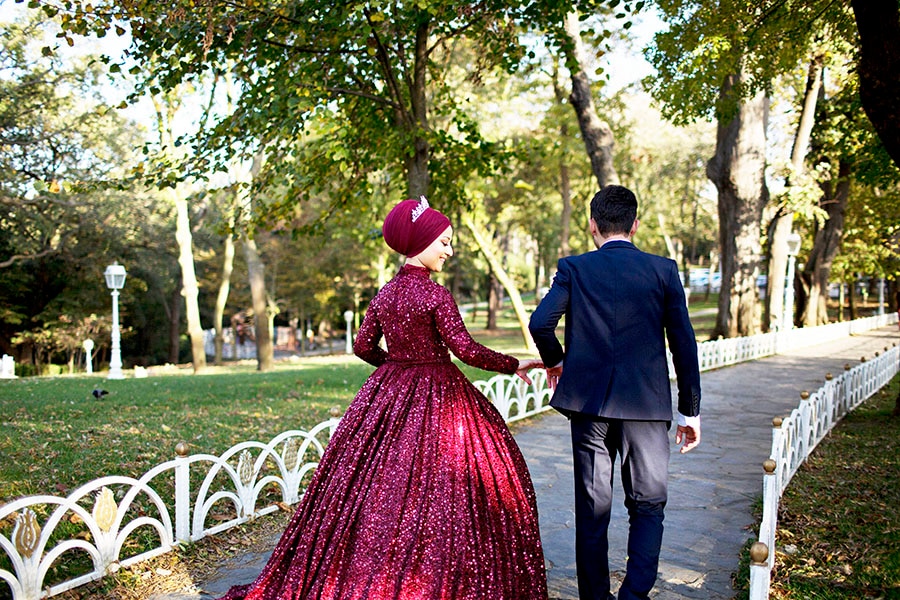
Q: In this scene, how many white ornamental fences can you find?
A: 2